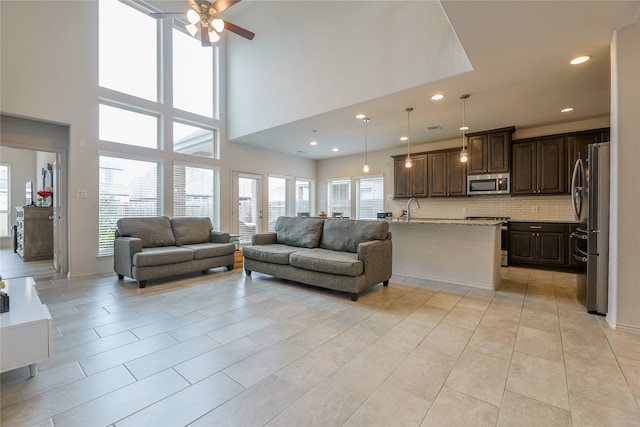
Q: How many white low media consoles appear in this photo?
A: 1